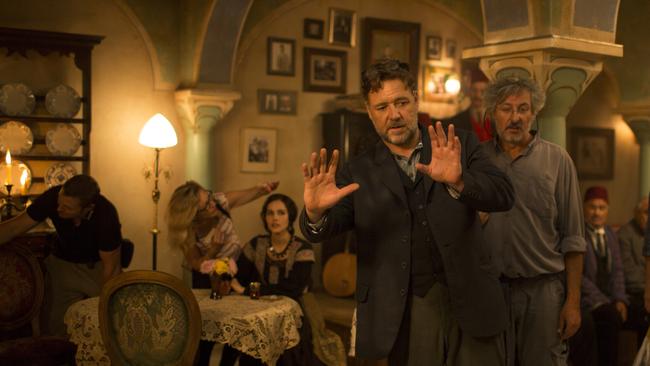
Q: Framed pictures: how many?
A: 11